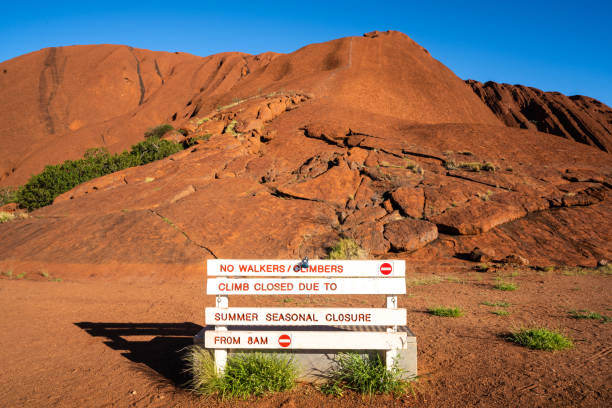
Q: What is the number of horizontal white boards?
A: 4